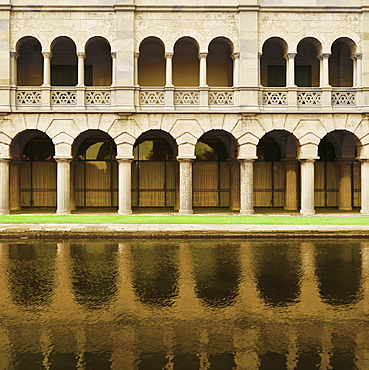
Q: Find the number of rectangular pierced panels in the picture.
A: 9